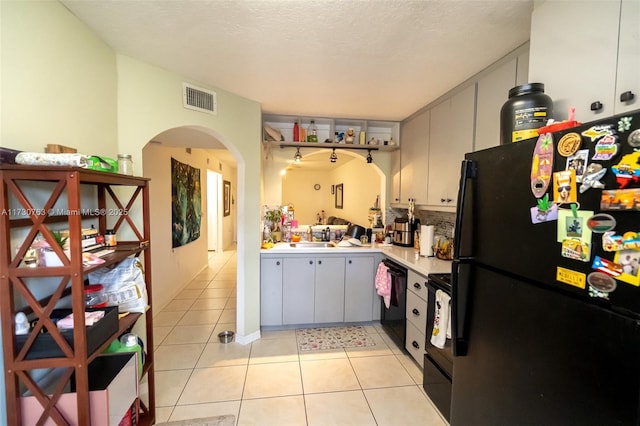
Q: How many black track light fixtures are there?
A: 3